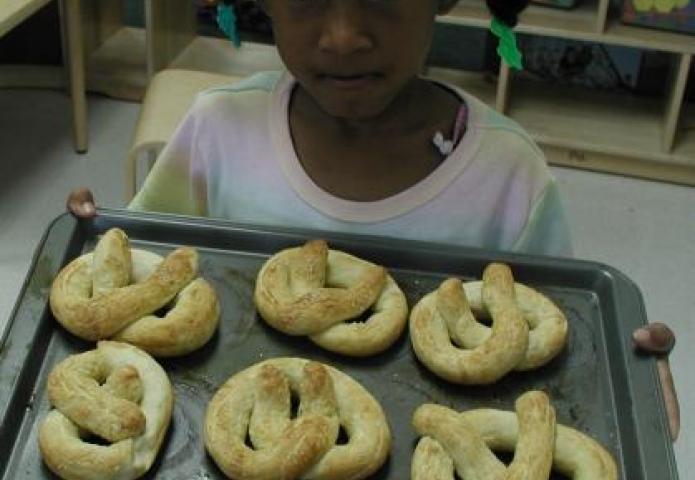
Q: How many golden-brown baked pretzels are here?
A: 6